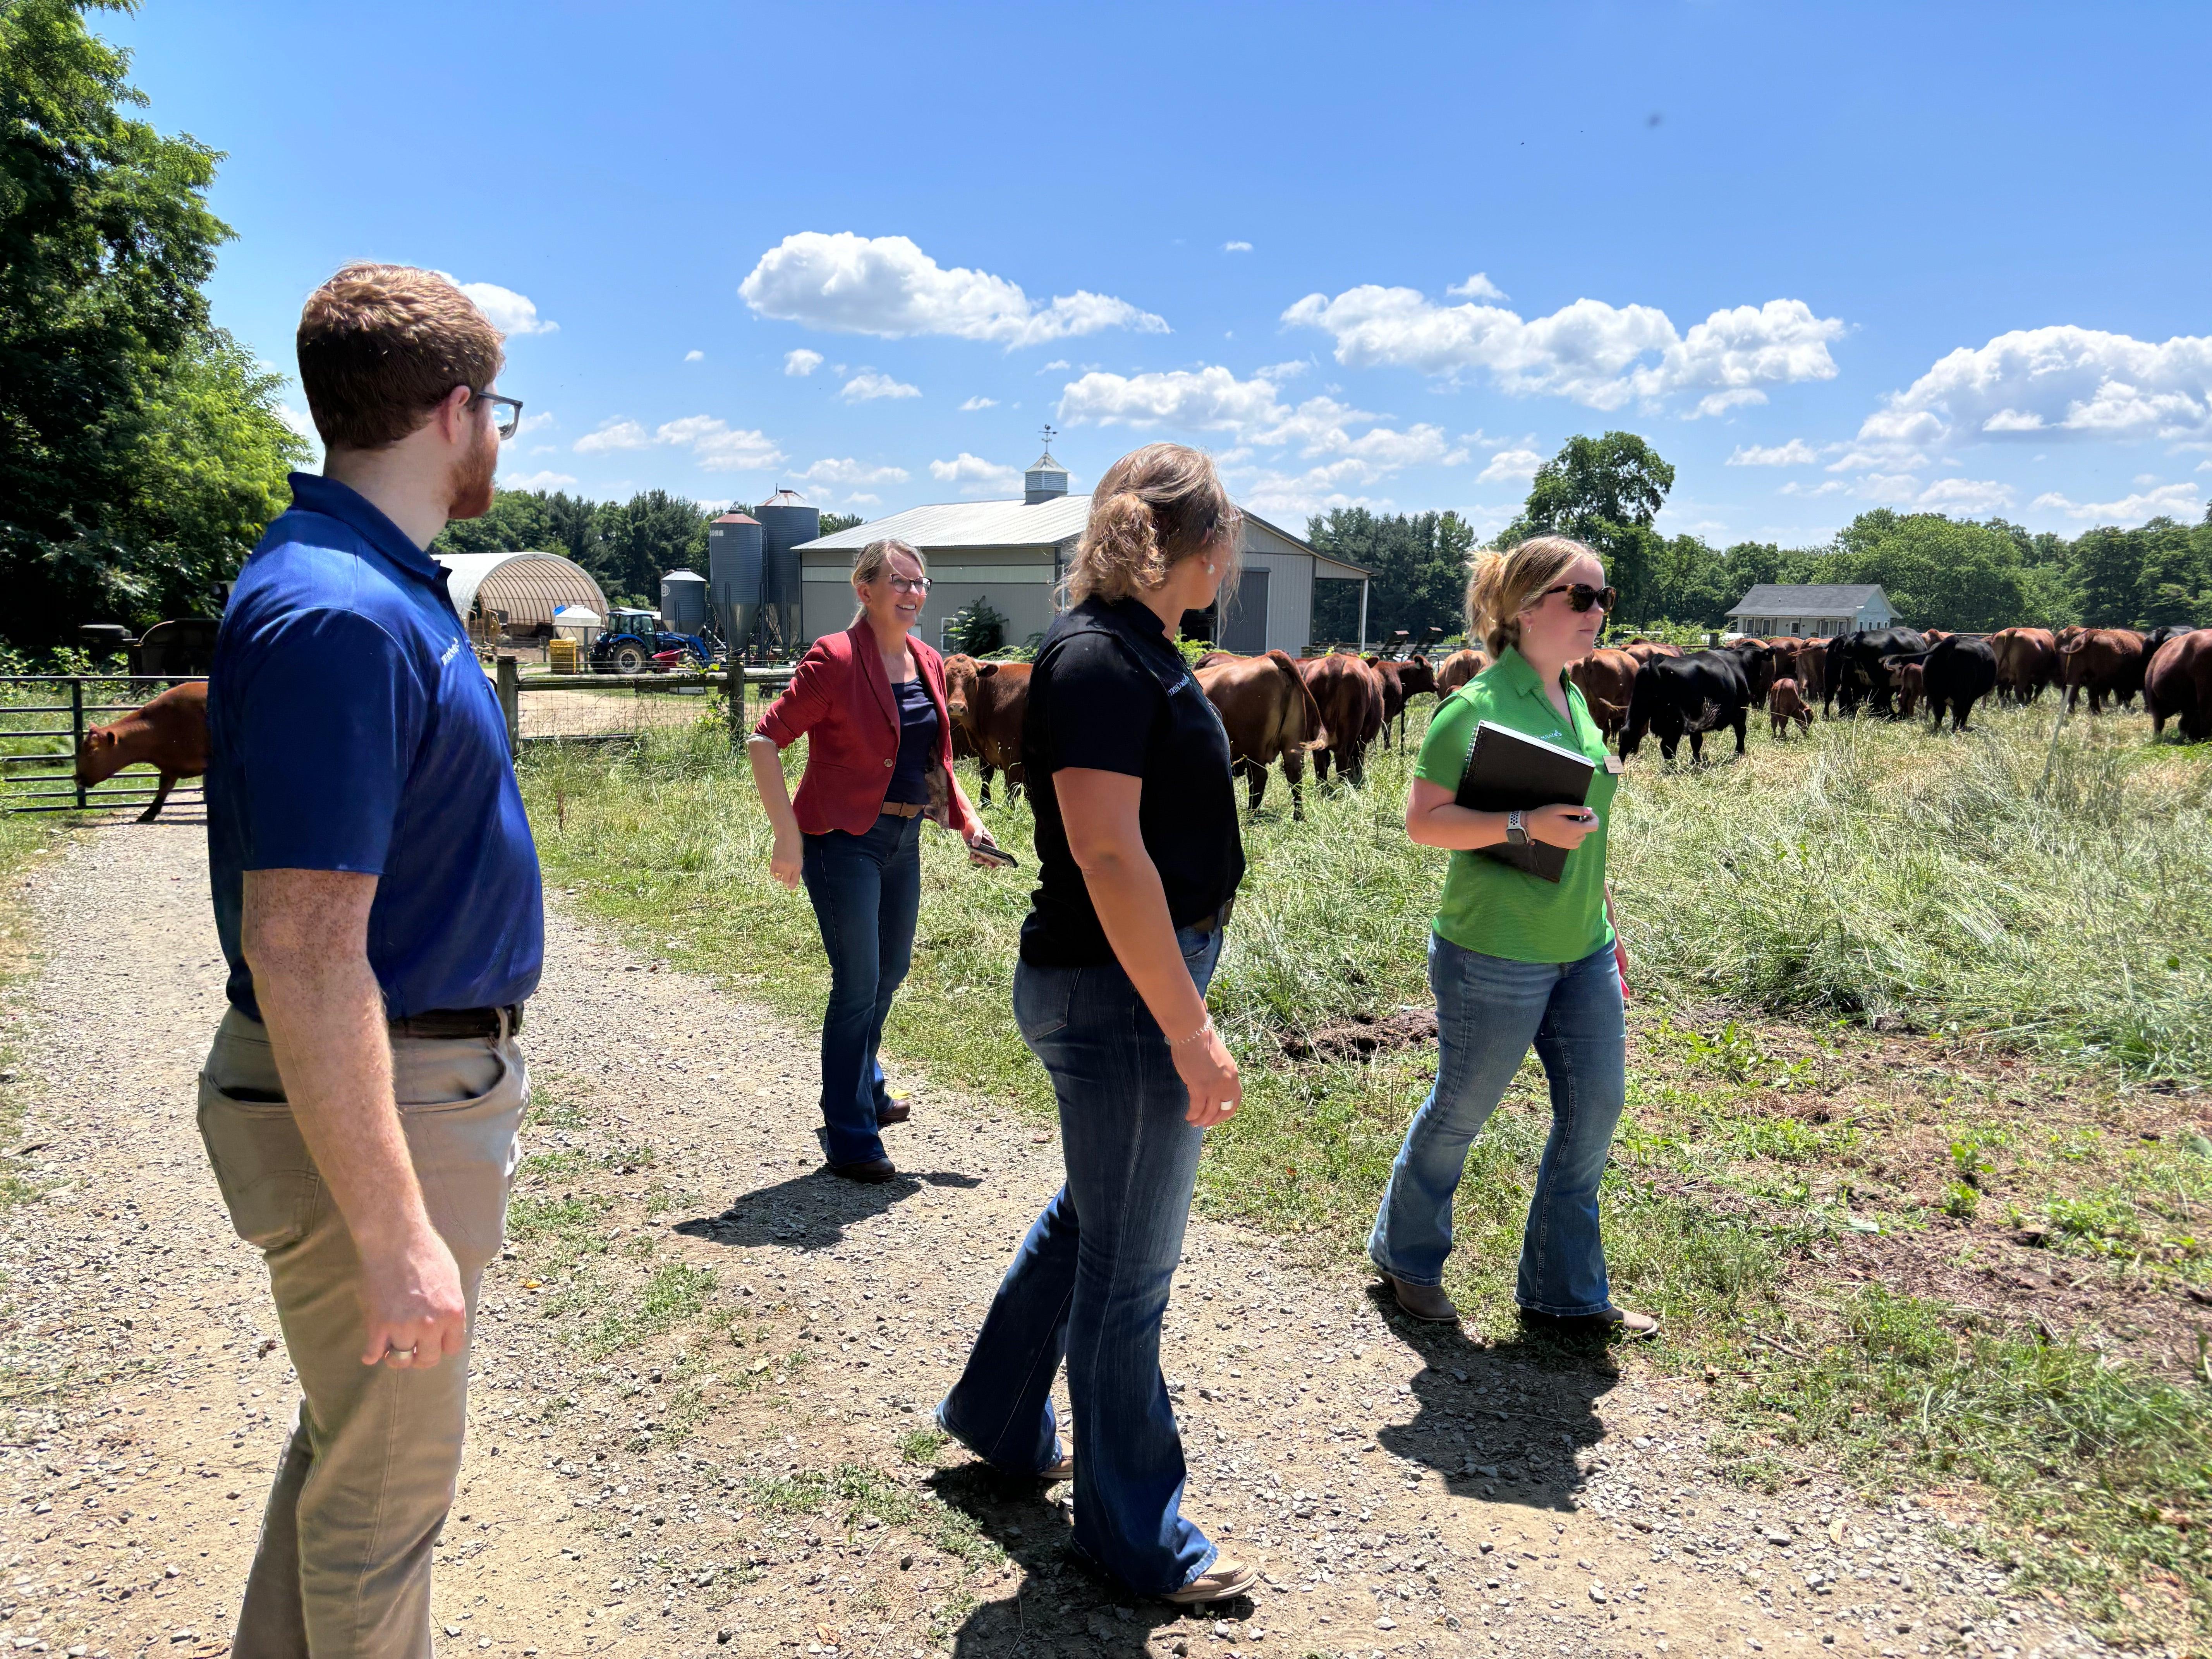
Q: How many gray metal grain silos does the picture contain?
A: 3